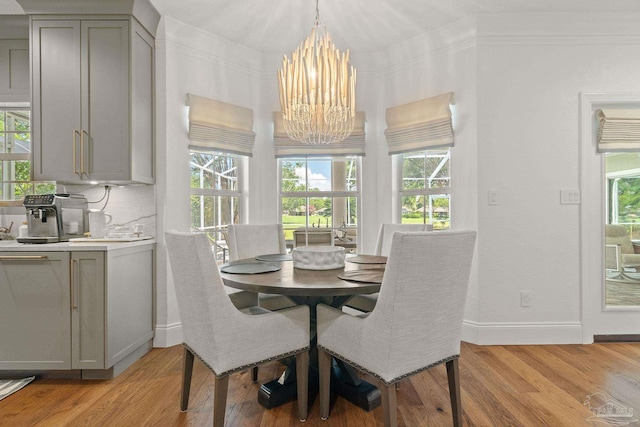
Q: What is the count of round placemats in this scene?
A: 4